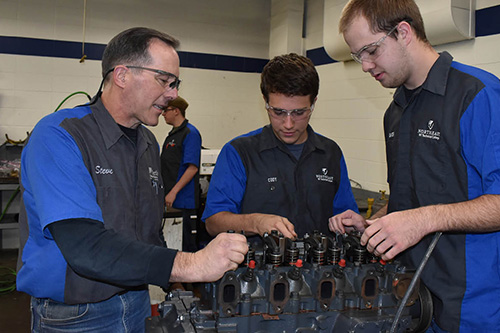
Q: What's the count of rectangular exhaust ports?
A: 4